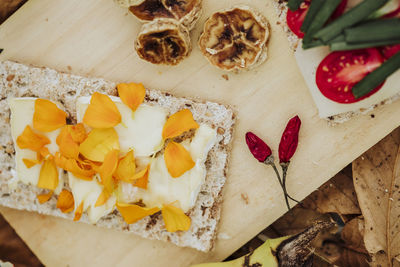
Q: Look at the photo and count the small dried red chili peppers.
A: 2